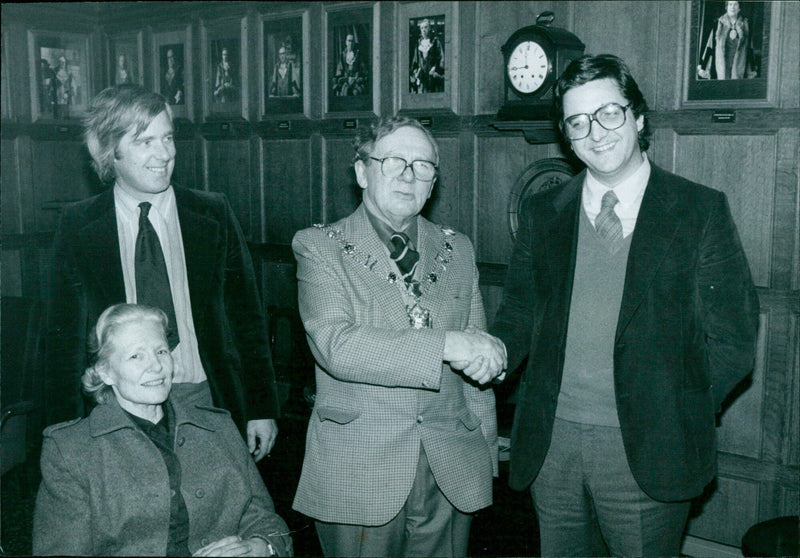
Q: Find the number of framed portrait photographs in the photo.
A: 8